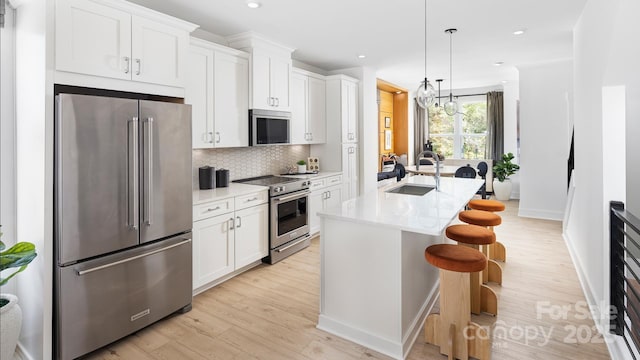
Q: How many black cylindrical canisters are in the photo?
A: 2